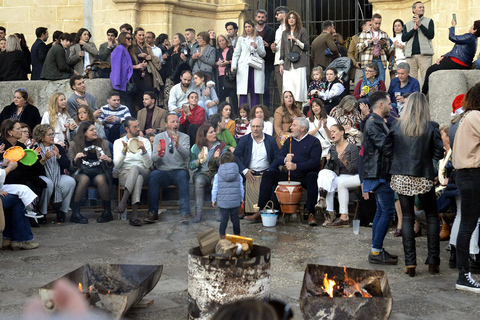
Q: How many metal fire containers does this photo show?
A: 3